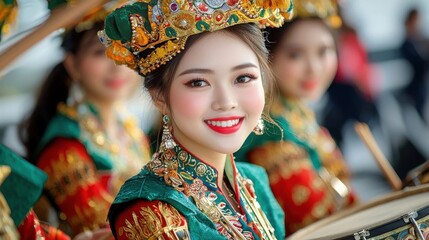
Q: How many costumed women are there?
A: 3